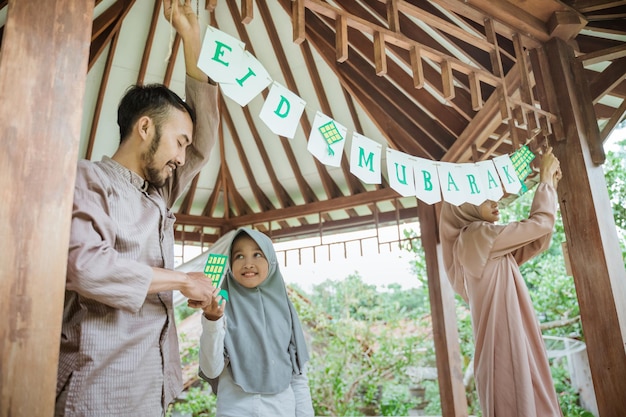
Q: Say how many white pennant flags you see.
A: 11